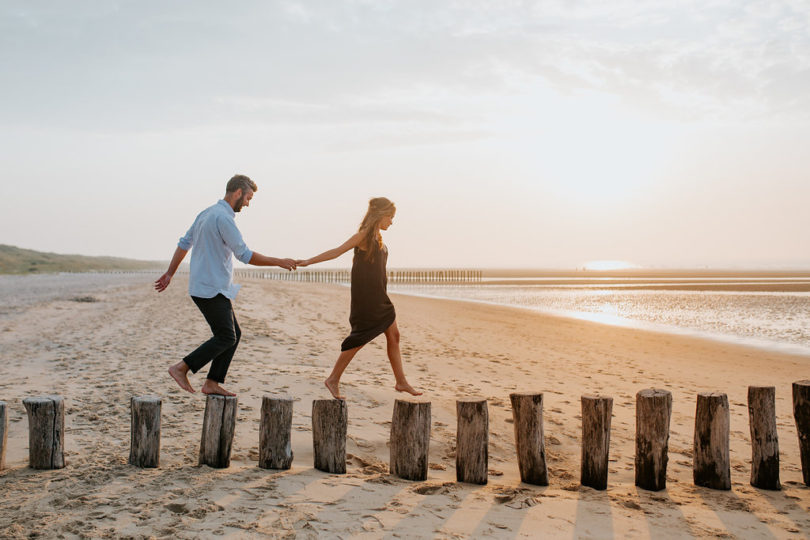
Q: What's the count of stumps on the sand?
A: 14